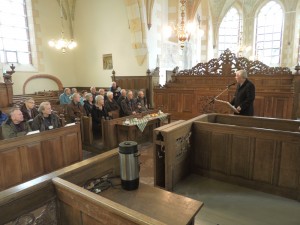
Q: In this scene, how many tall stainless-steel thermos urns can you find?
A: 1